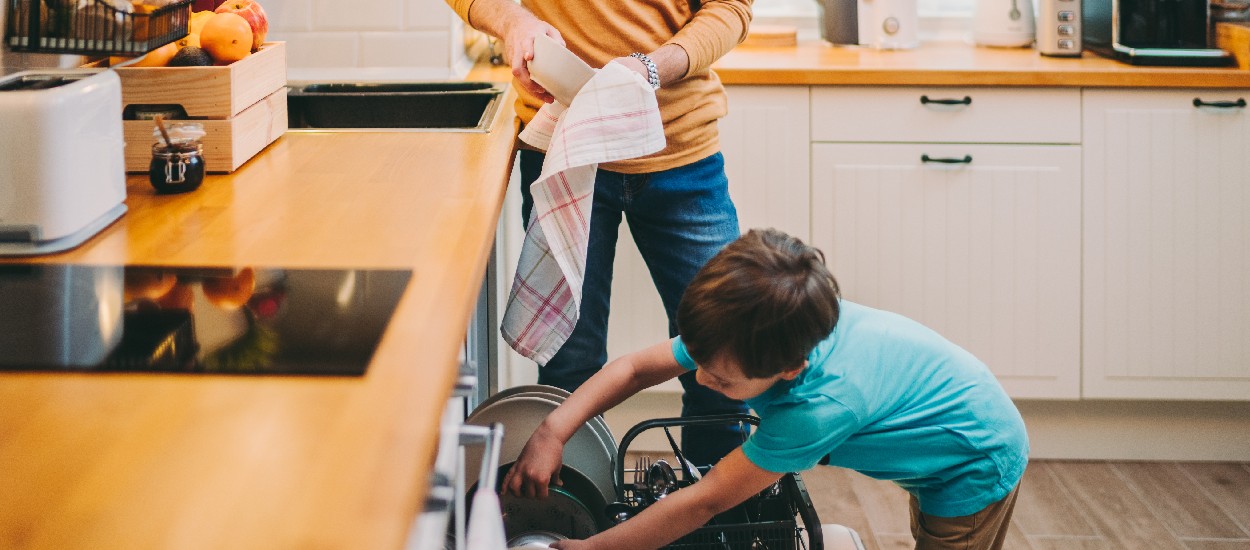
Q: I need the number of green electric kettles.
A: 0